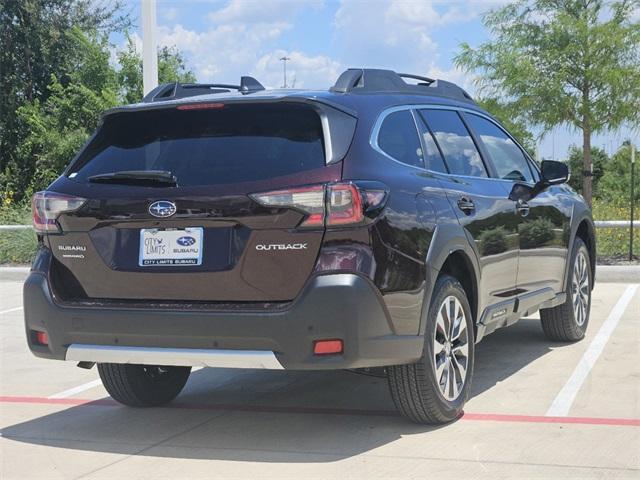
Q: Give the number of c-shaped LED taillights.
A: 2